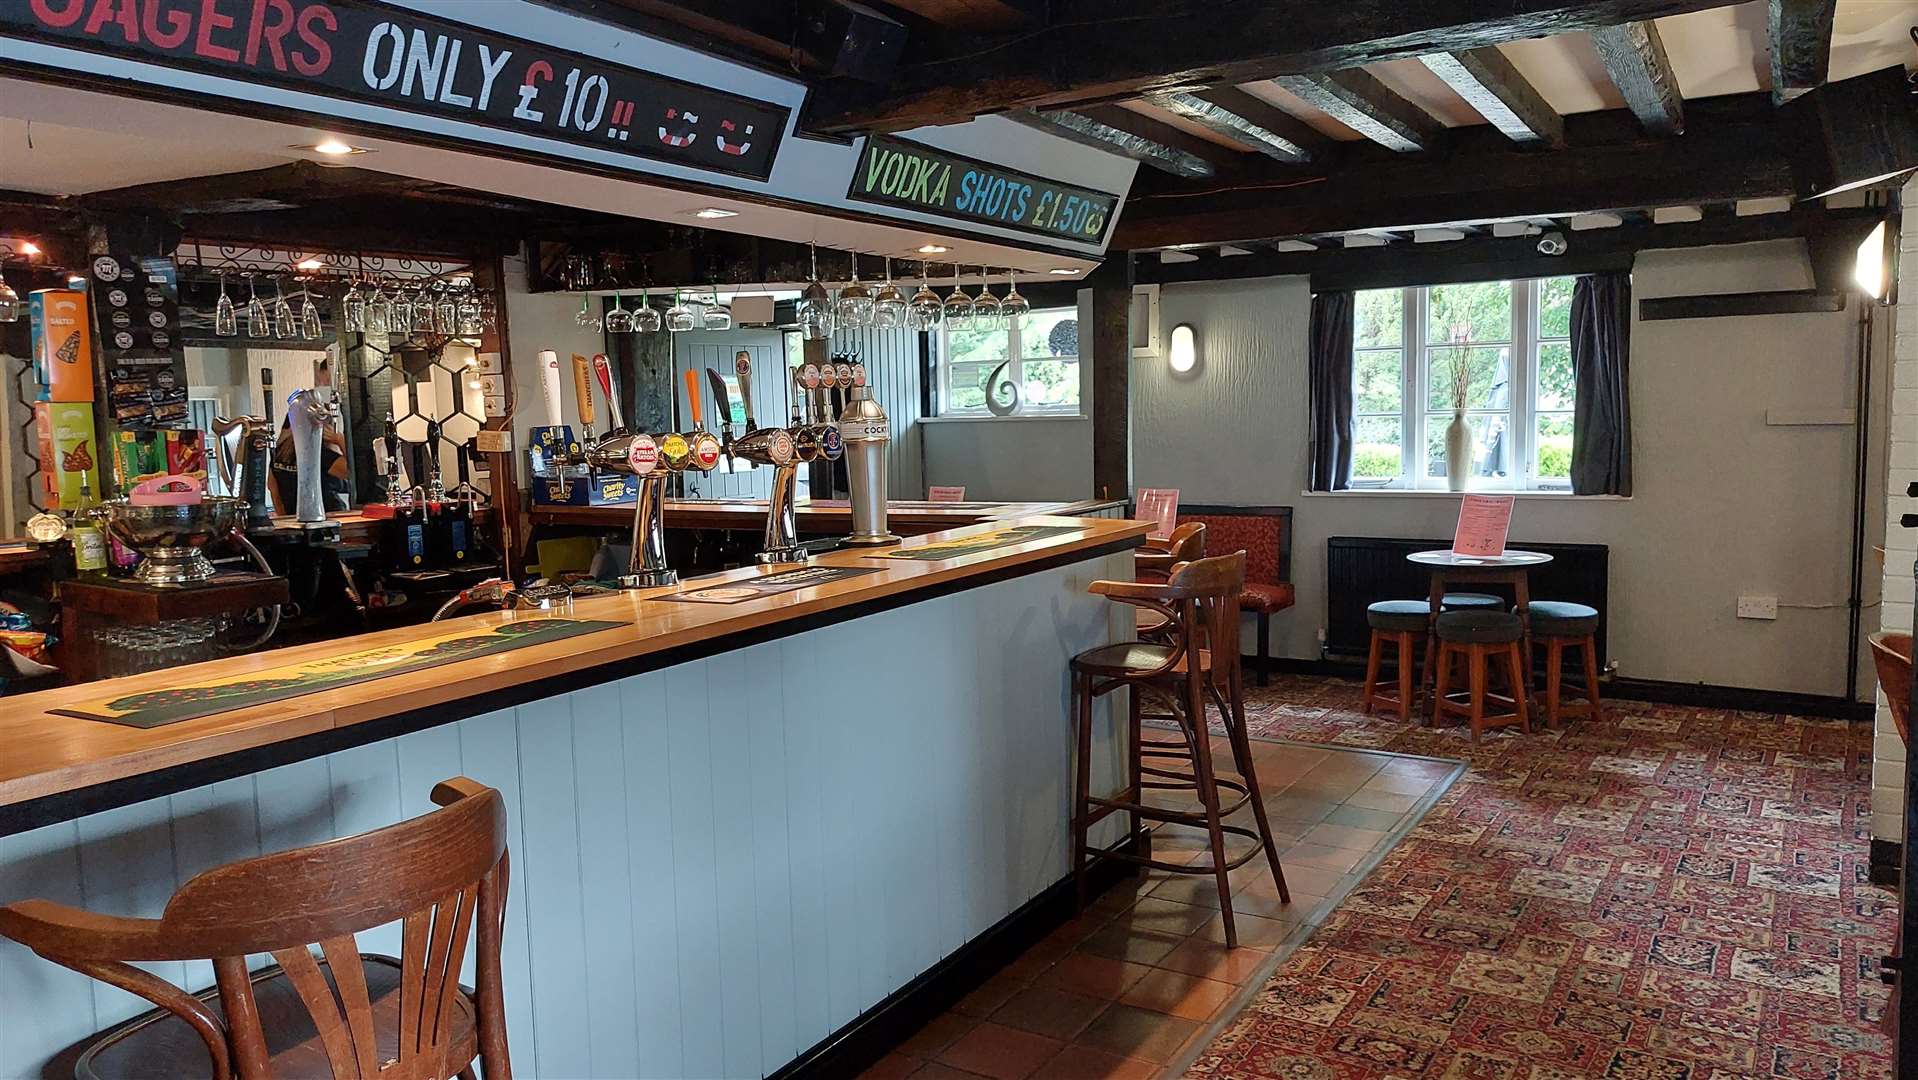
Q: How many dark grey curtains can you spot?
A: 2